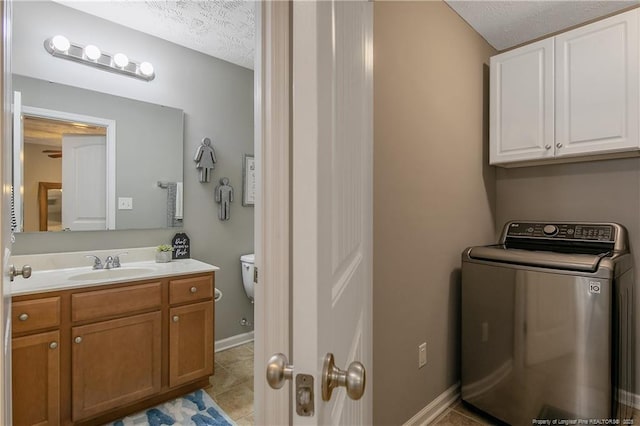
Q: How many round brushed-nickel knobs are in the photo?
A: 10